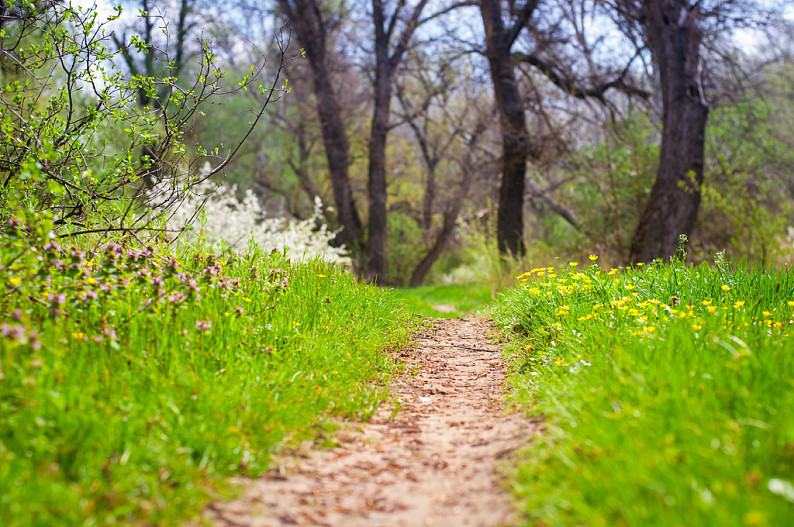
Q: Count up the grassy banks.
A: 2